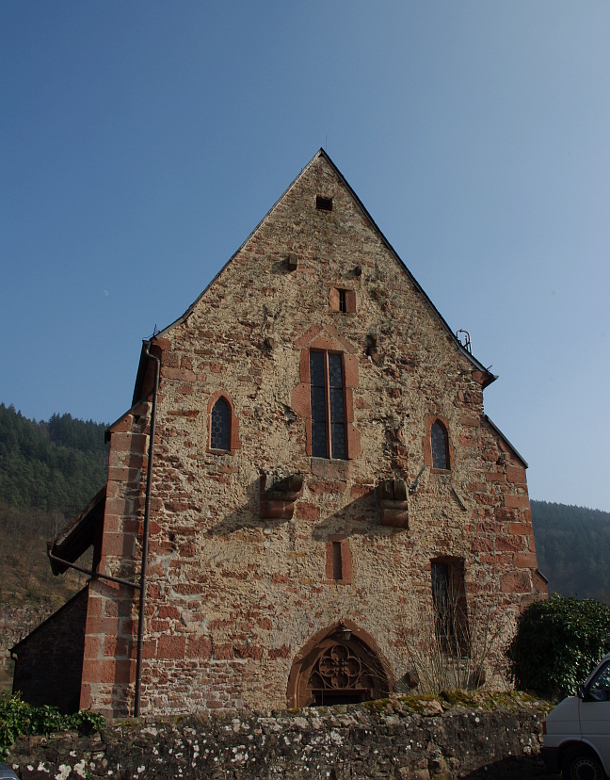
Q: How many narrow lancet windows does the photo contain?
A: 2